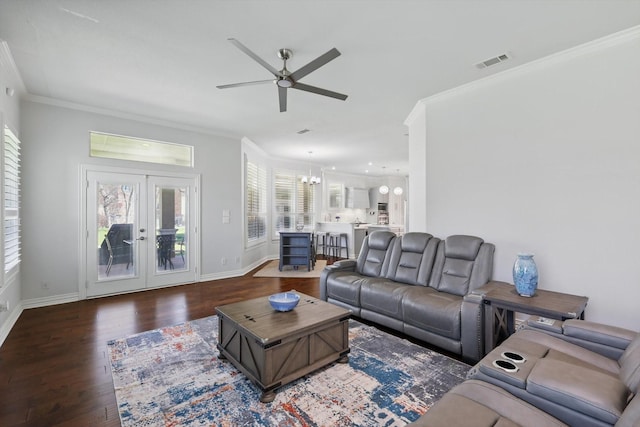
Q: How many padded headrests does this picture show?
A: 3